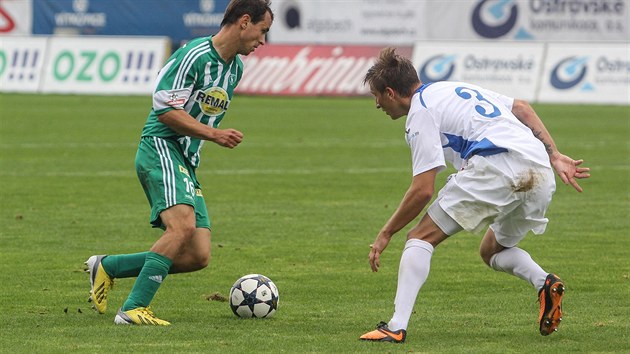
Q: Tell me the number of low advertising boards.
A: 5